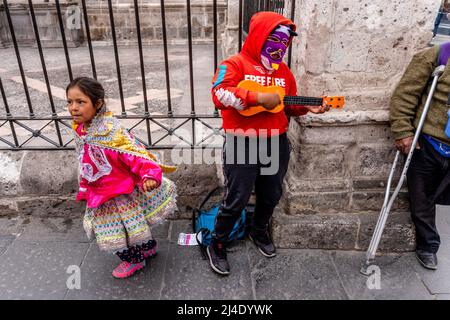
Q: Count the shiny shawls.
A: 1